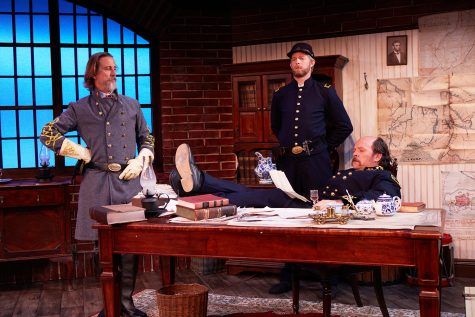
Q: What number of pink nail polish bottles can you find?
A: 0